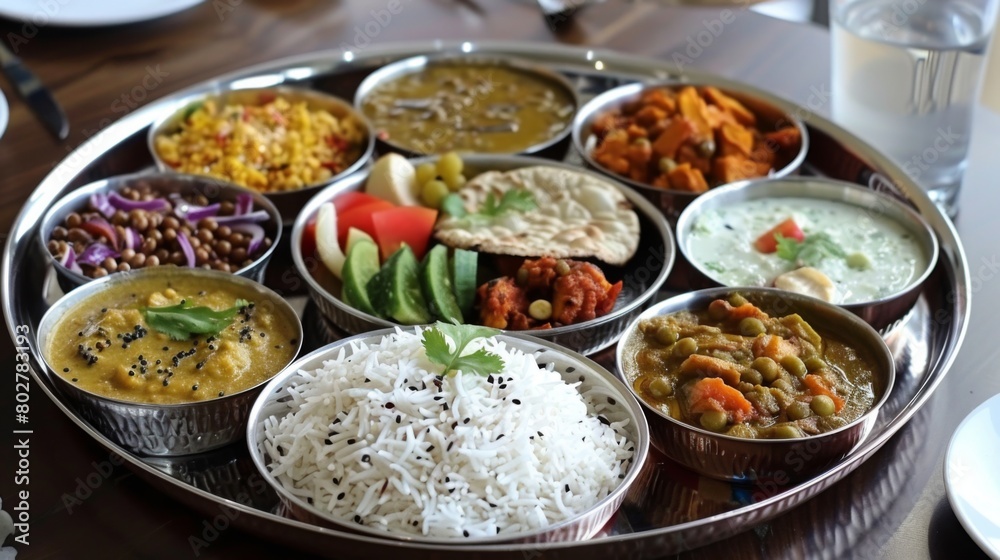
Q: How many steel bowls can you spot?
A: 9